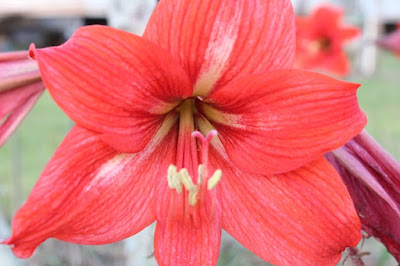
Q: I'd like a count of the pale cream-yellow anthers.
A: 6